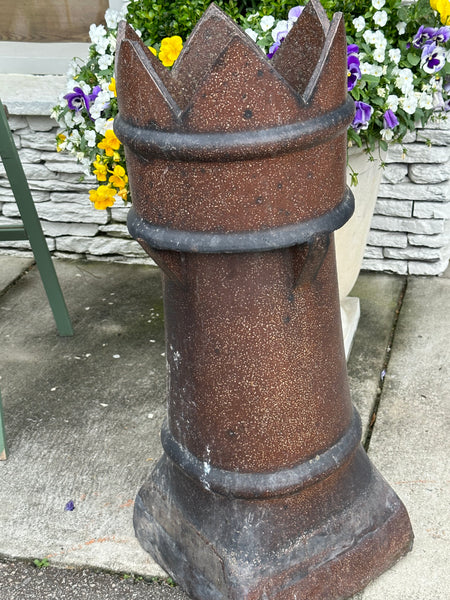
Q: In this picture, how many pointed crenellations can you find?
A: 6